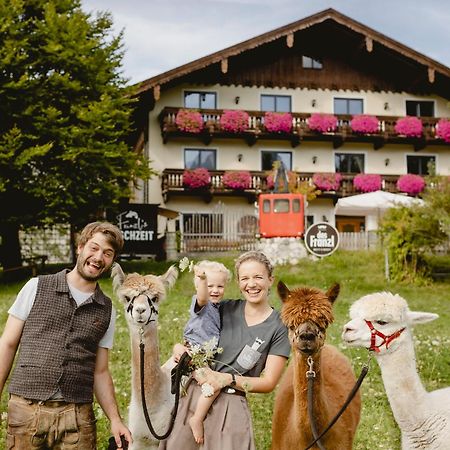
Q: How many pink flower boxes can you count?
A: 13